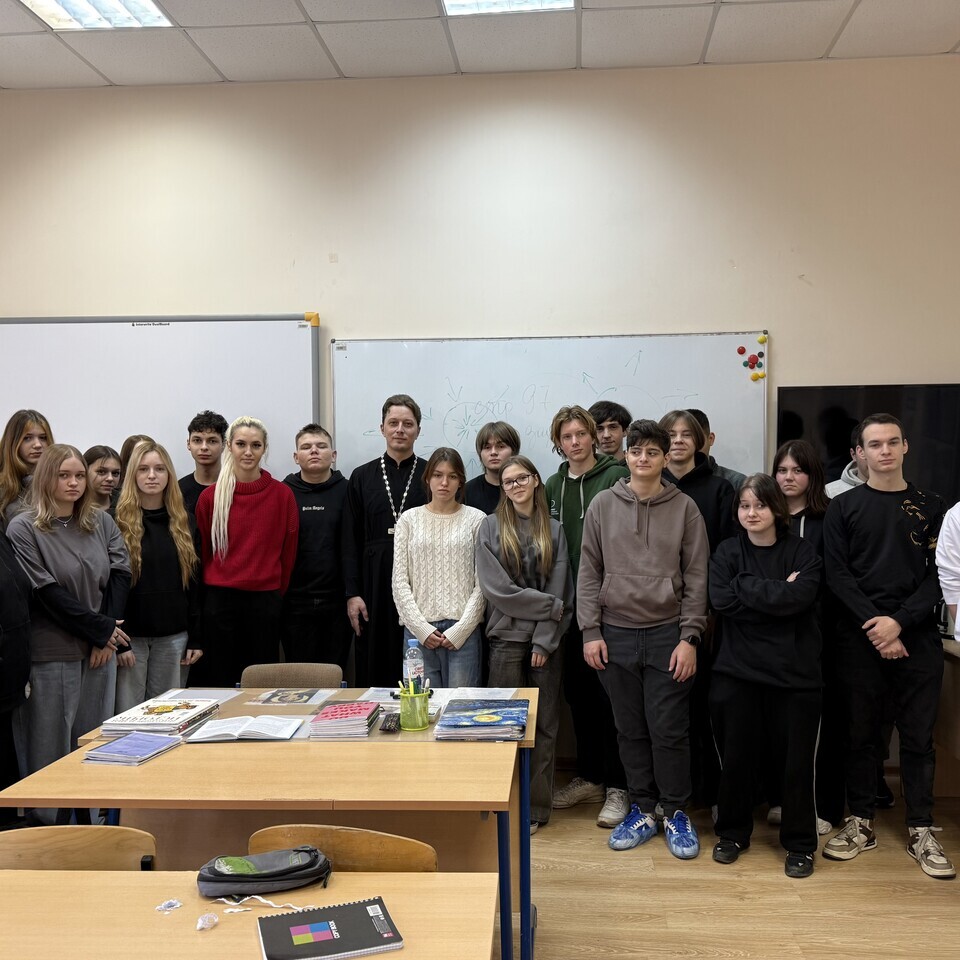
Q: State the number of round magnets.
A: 9